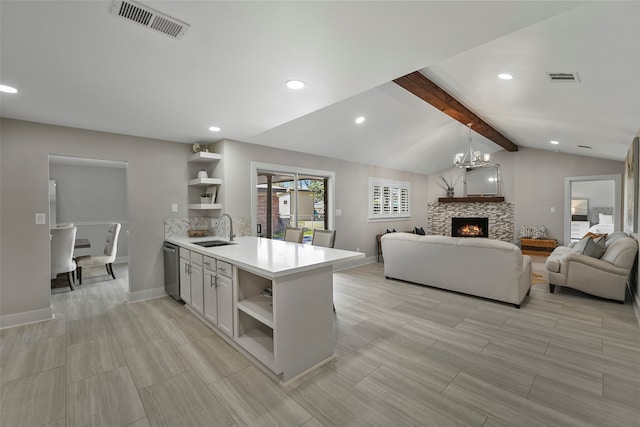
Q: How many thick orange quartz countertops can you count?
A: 0